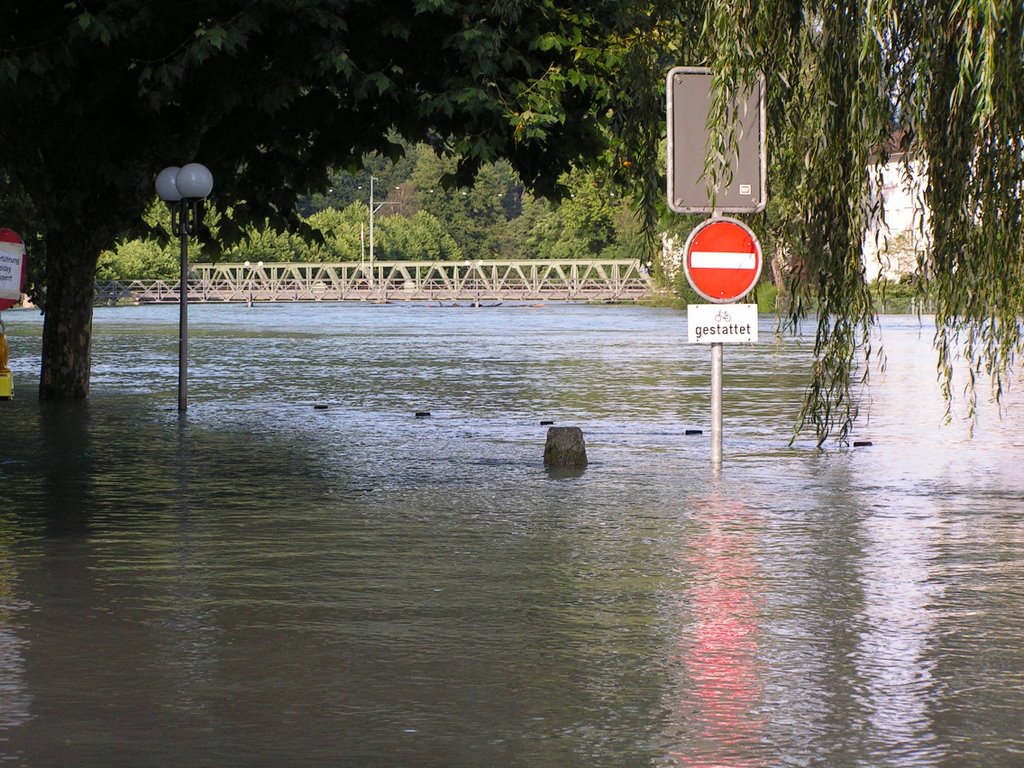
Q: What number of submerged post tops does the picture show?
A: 5